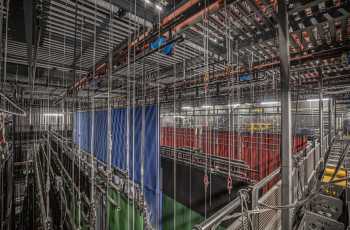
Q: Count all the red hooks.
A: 2